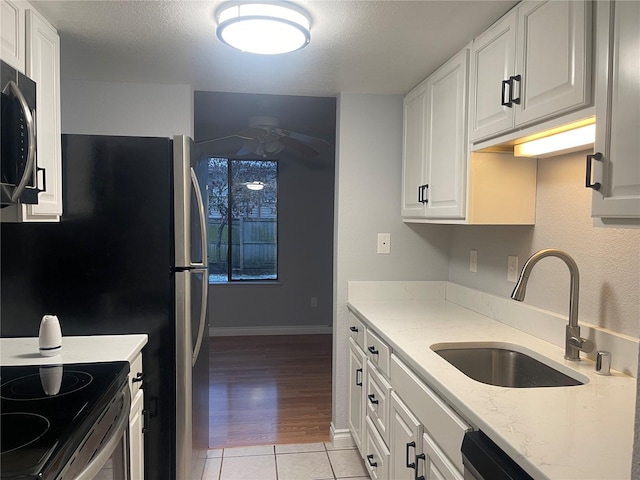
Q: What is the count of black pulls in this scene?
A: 15